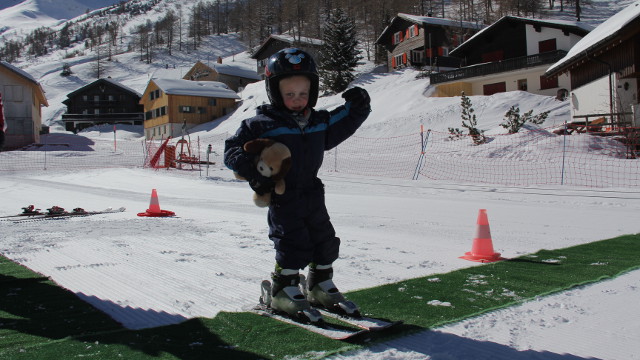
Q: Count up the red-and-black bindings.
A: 3